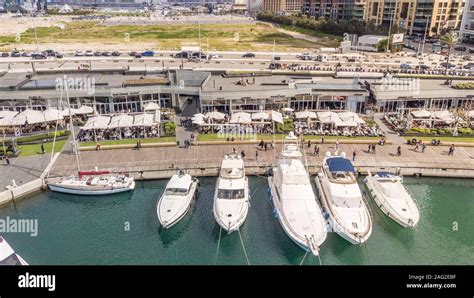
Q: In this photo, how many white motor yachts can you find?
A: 5